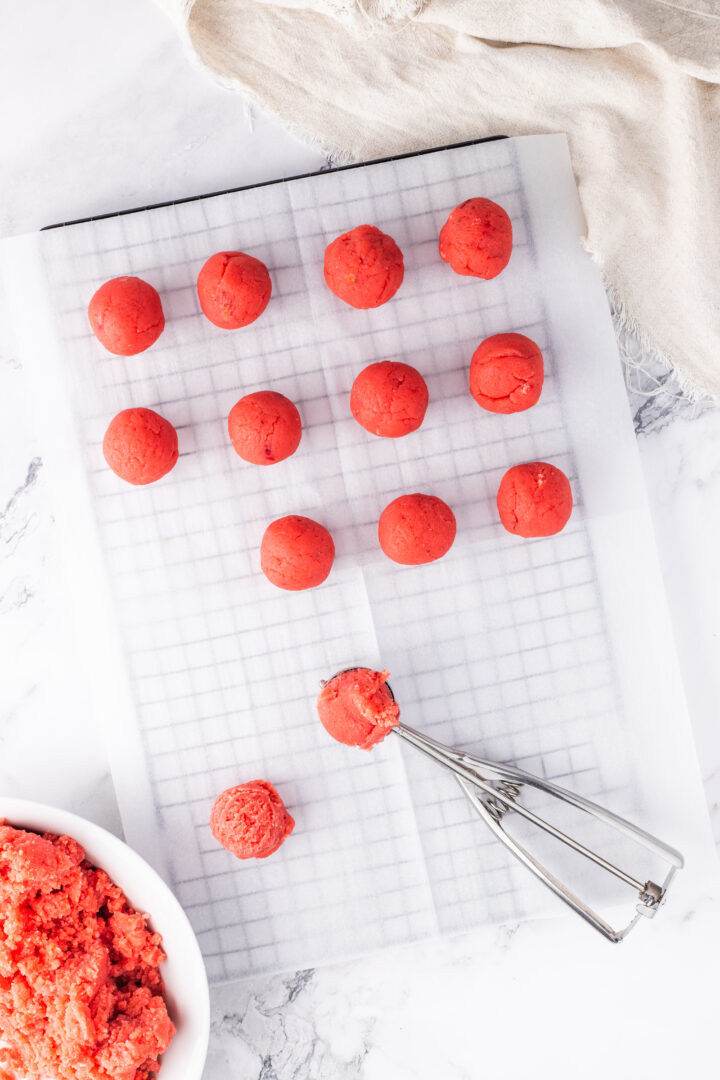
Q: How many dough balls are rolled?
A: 11